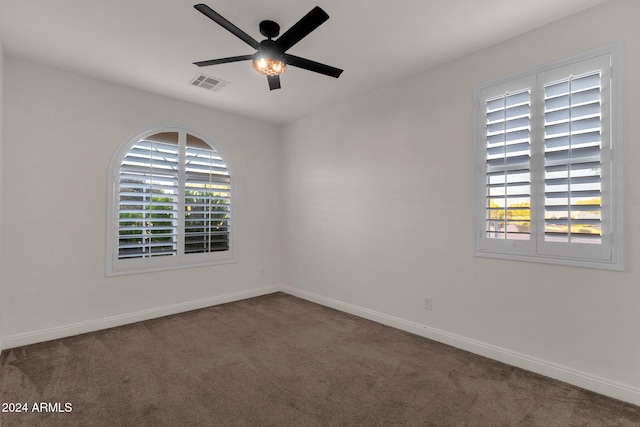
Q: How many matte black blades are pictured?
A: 5